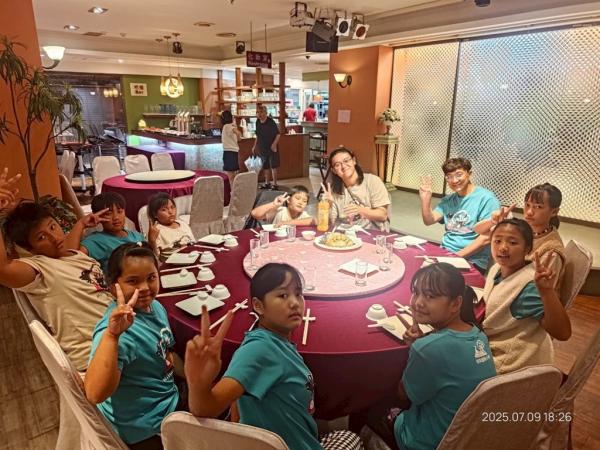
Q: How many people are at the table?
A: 11